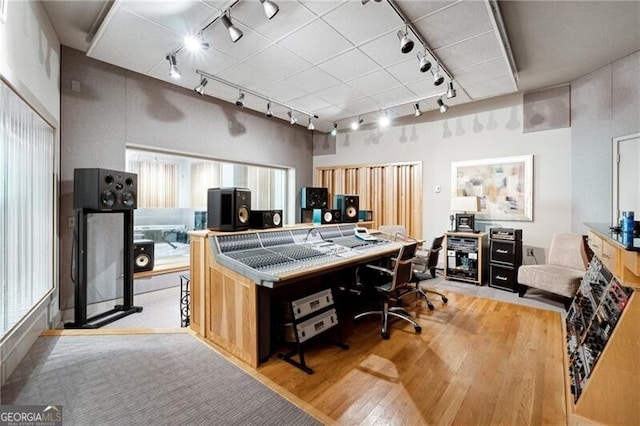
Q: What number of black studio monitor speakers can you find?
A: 7